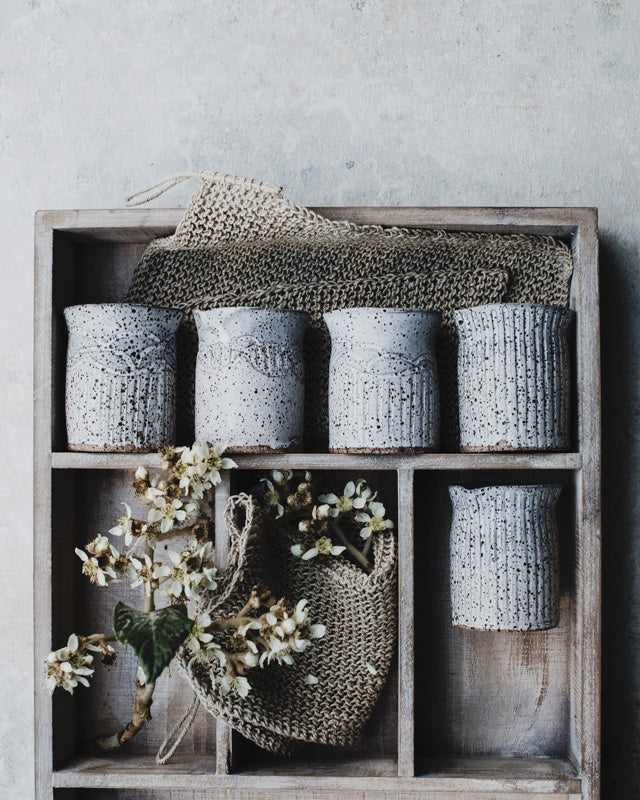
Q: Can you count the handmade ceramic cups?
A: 5